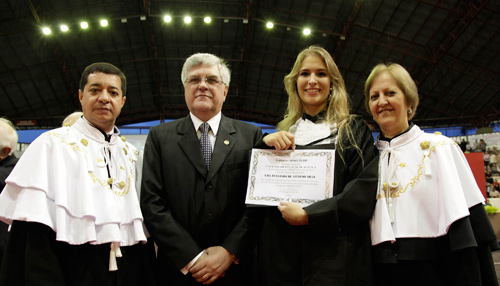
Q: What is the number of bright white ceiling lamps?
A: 9